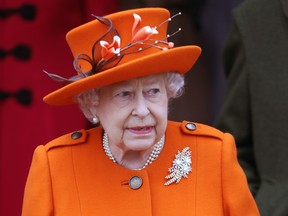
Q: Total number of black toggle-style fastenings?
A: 3